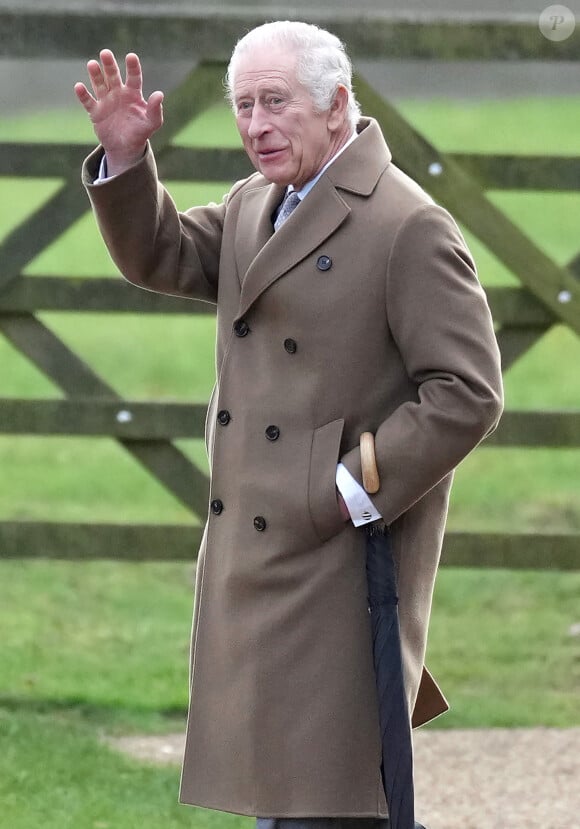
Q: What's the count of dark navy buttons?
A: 7